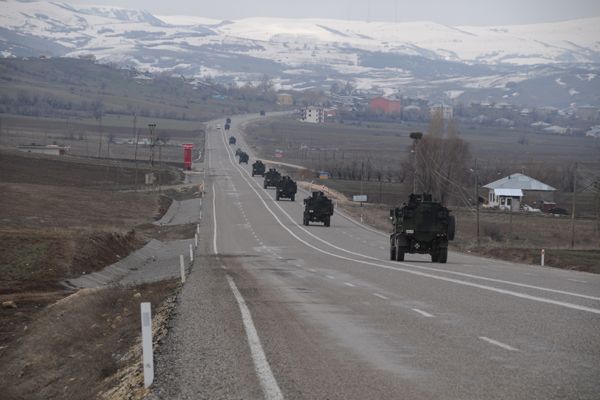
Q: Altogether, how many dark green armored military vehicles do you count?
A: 11